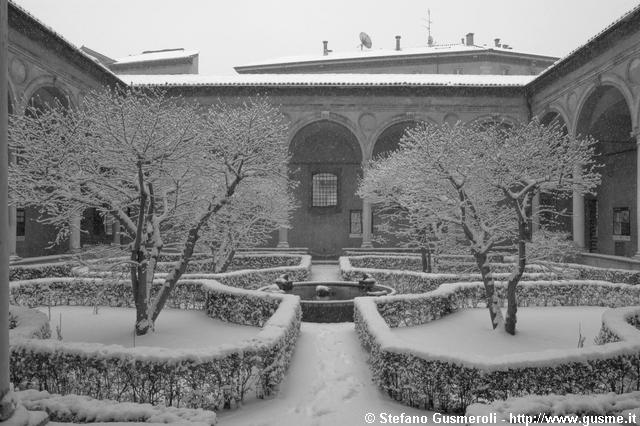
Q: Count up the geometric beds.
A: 4